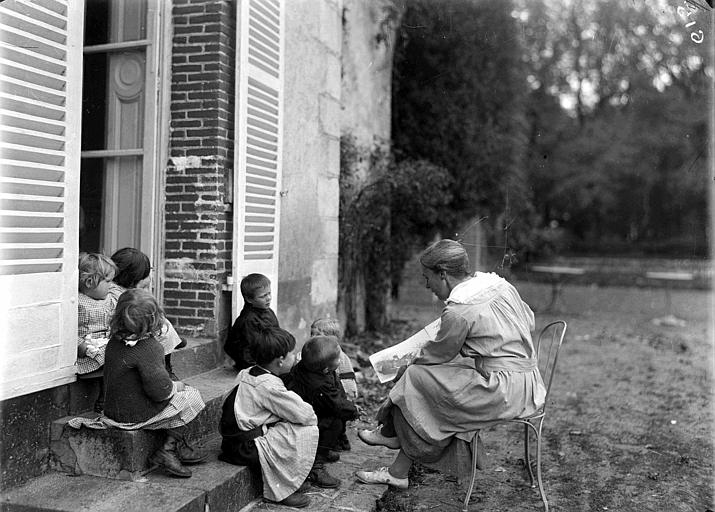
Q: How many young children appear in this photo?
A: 7